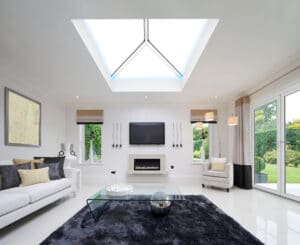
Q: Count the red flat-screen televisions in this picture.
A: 0